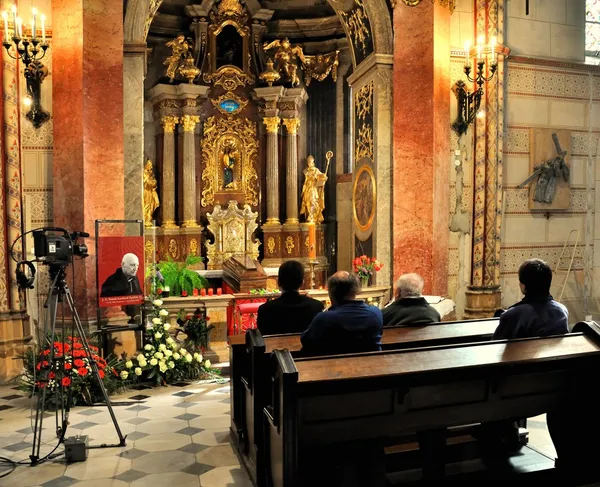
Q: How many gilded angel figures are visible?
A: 2